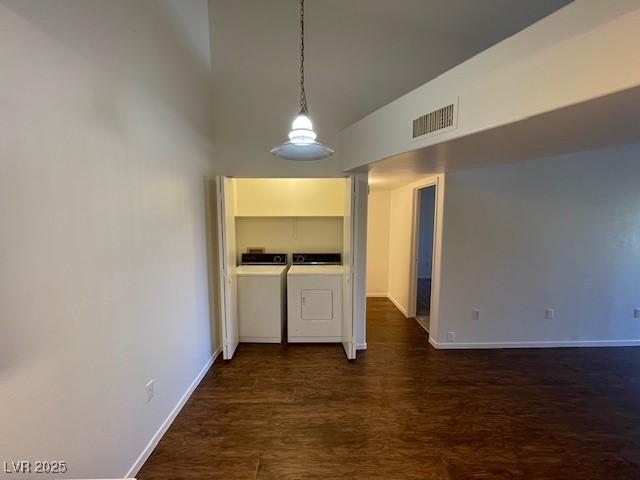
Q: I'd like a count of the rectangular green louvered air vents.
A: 0